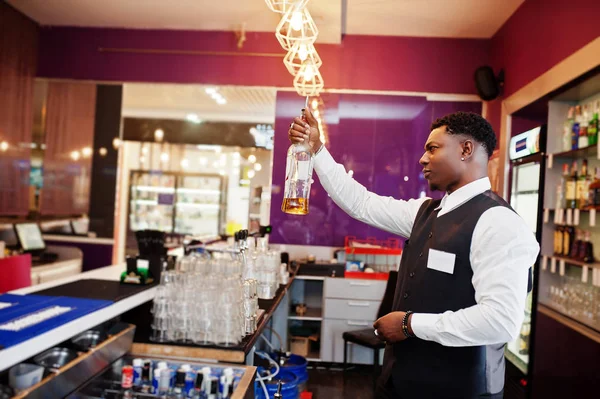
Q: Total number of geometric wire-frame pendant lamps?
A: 4